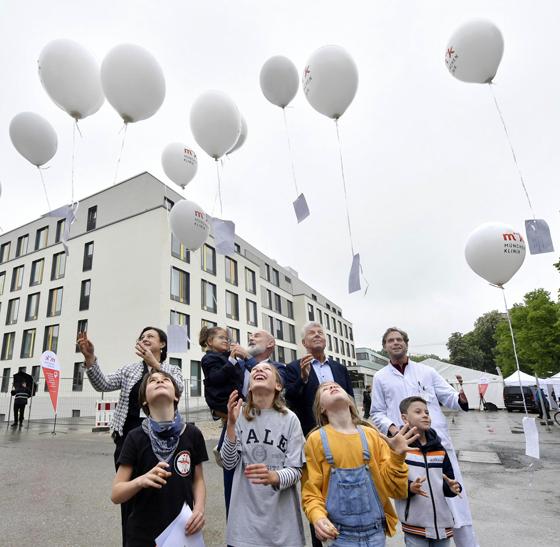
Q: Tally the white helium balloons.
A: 11